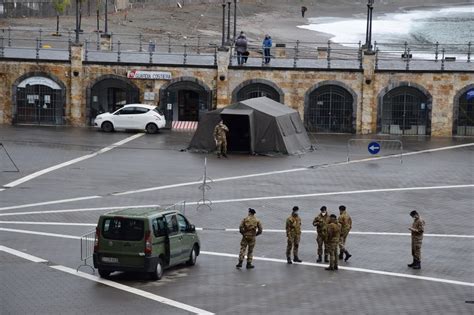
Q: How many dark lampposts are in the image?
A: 7